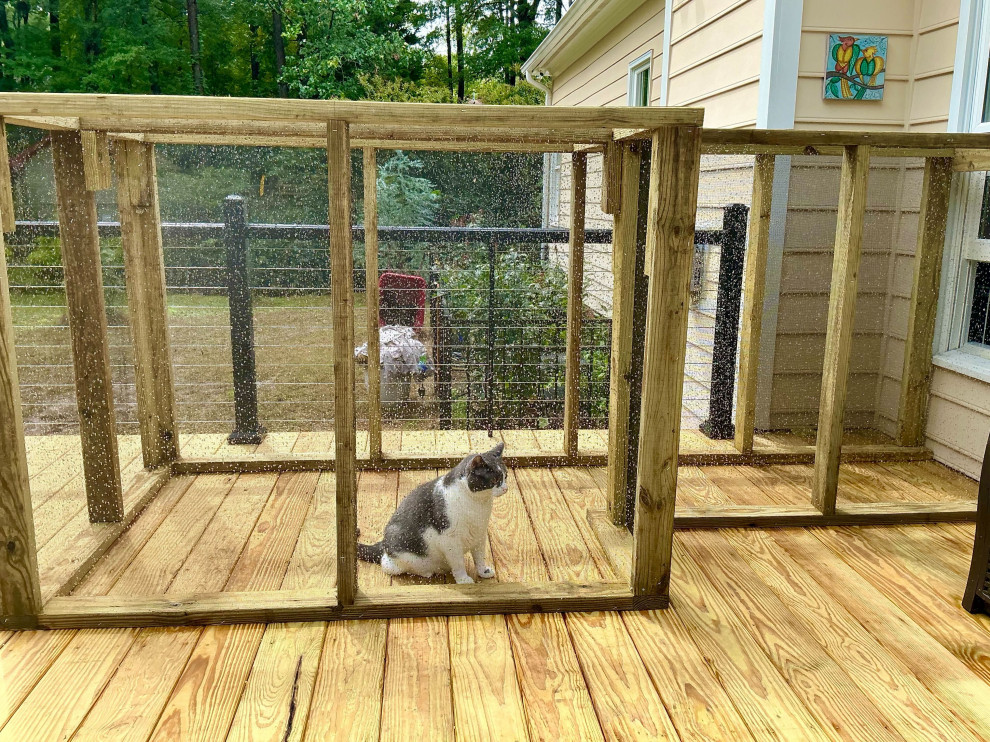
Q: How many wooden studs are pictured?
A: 11